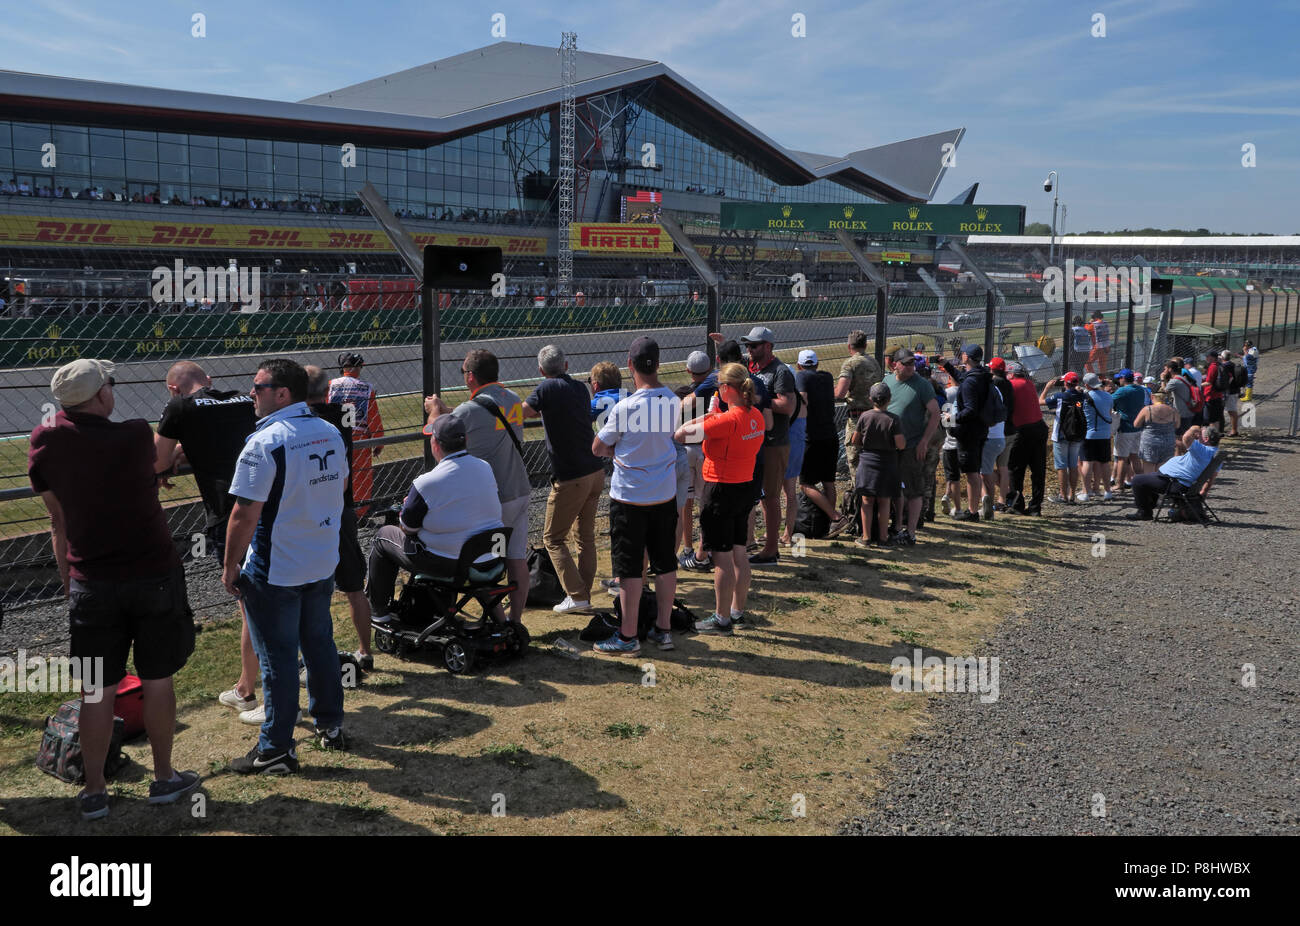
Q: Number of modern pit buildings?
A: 1